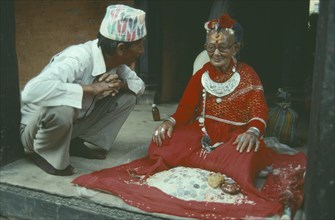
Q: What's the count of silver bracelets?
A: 2